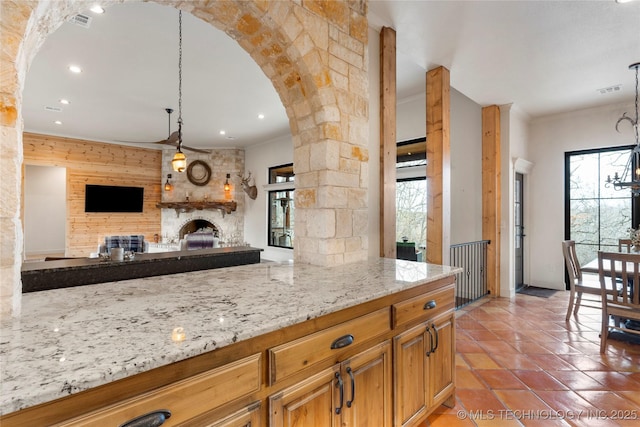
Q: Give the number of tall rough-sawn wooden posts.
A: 3